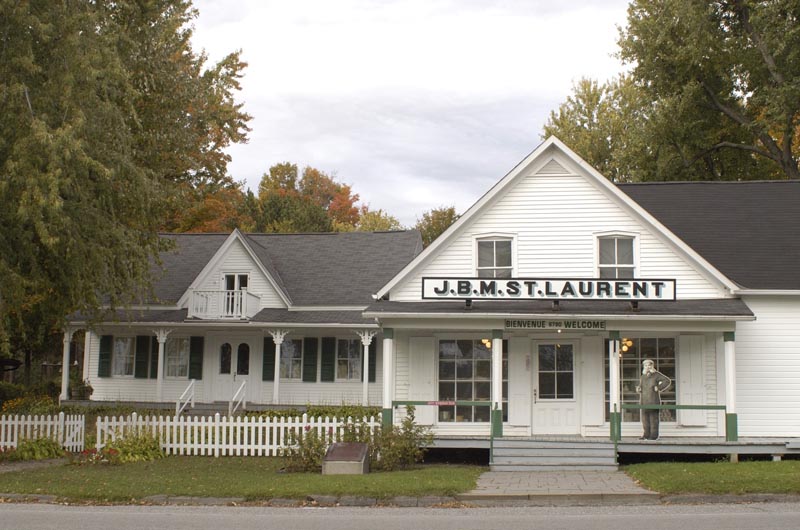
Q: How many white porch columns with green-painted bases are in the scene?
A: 4